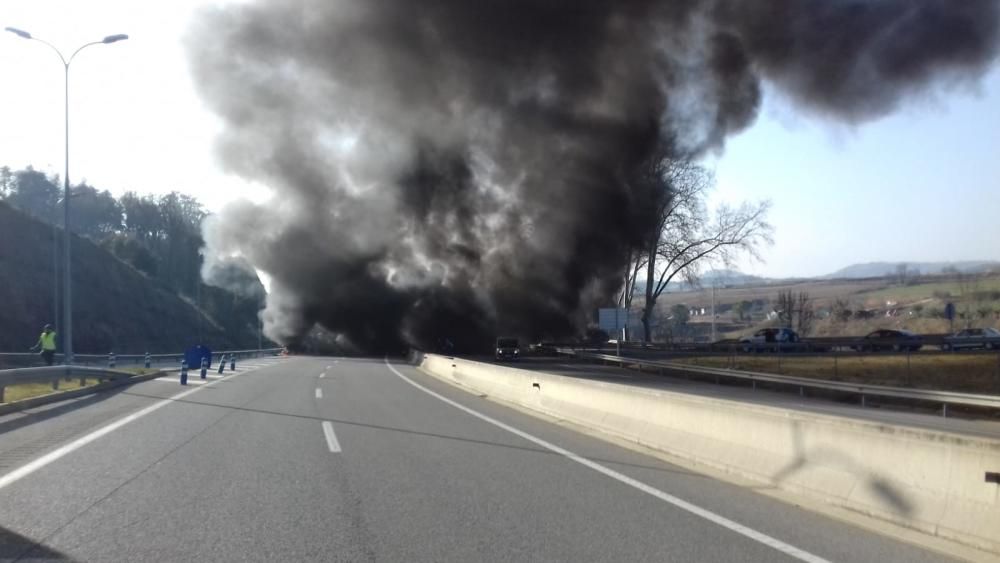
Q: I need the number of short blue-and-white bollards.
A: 6